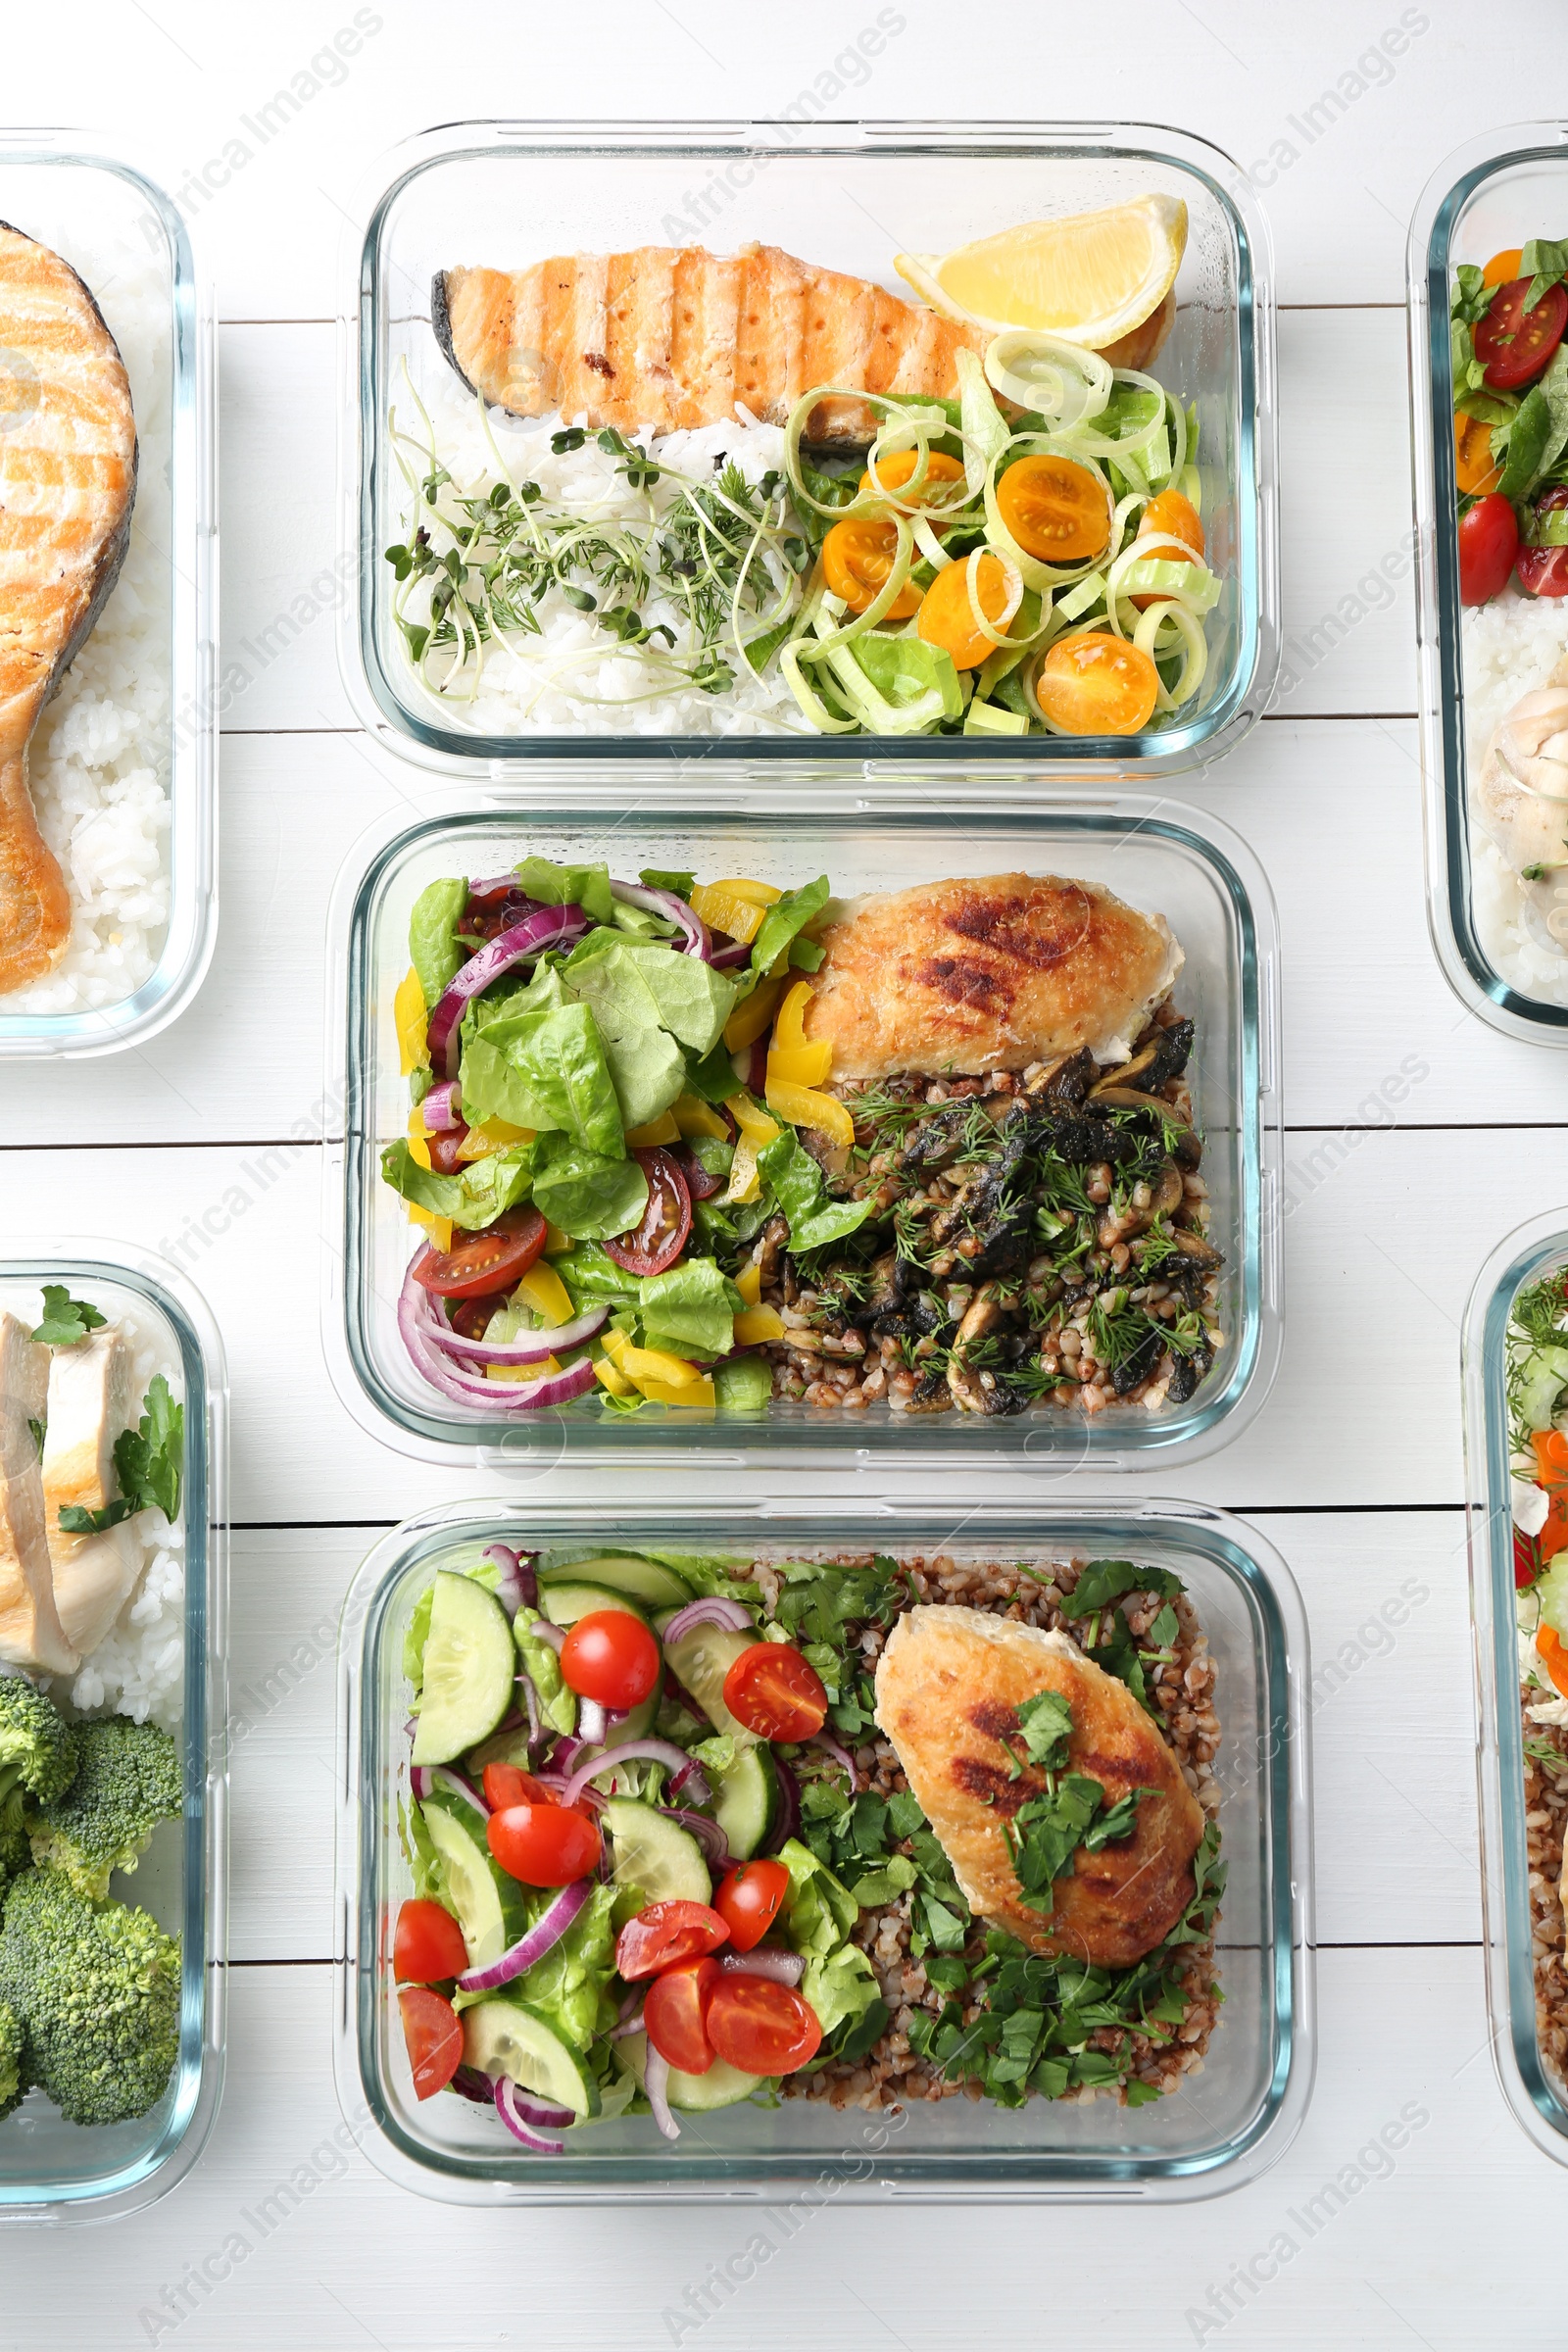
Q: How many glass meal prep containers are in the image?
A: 7